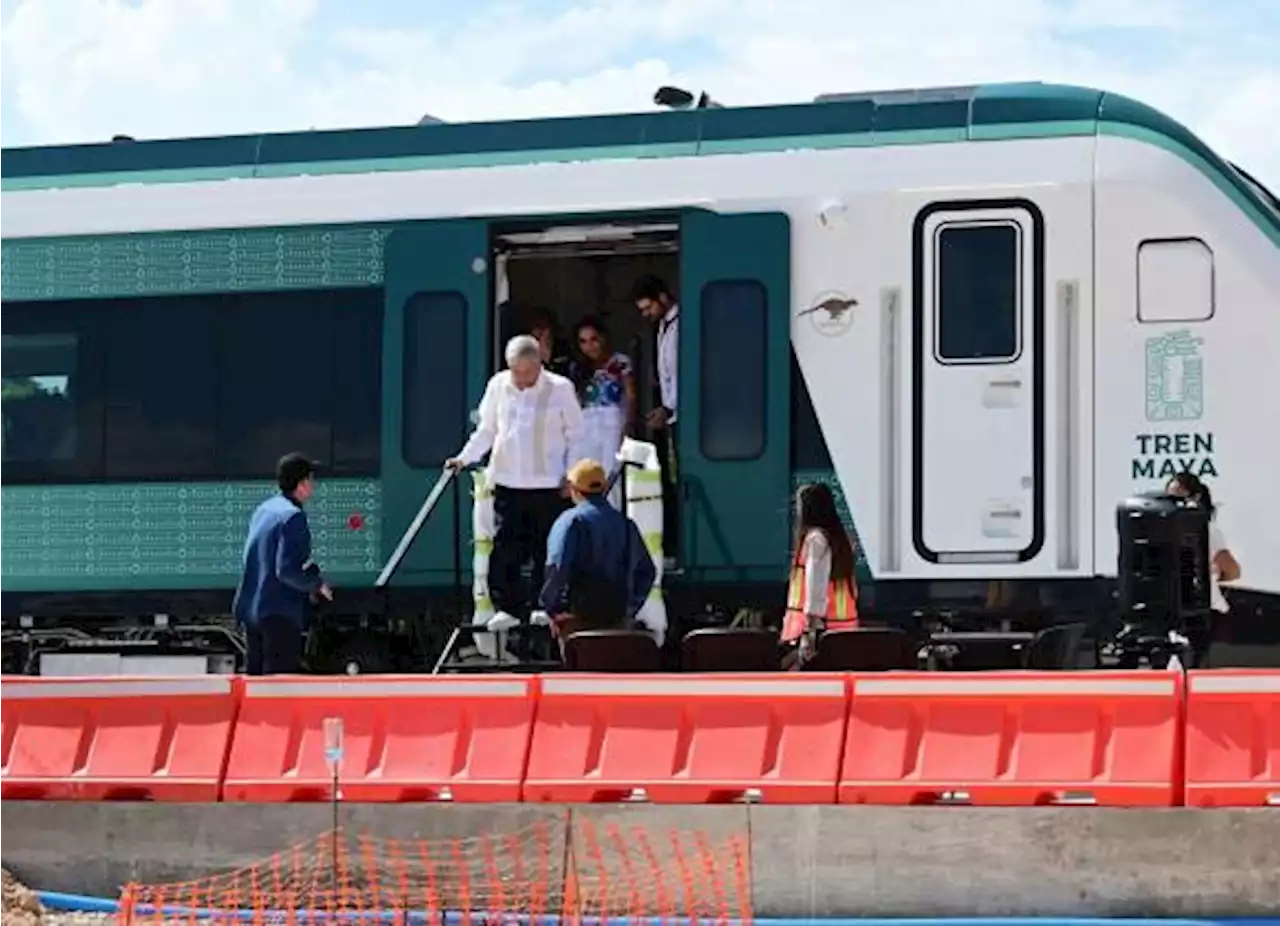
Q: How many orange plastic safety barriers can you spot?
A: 5